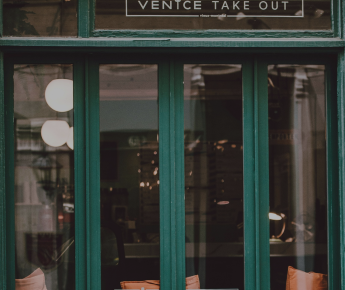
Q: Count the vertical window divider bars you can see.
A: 3